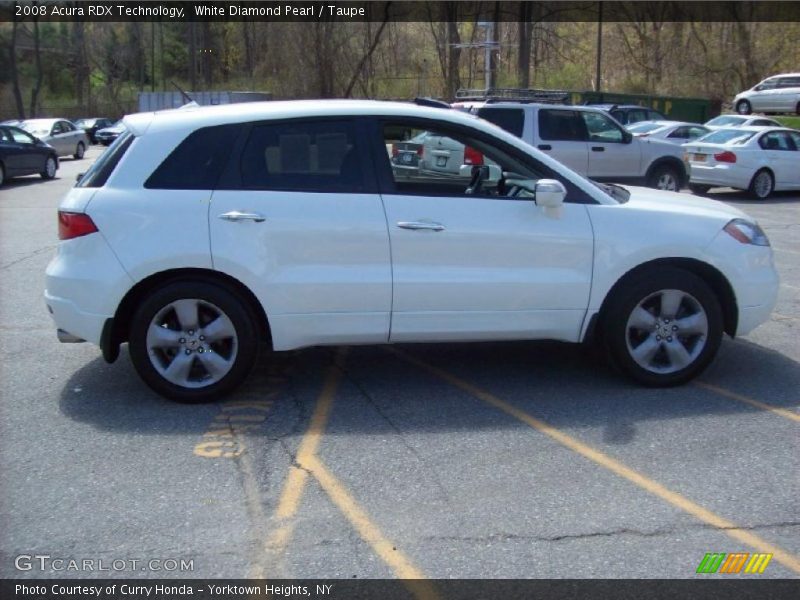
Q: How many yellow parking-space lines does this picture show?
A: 4